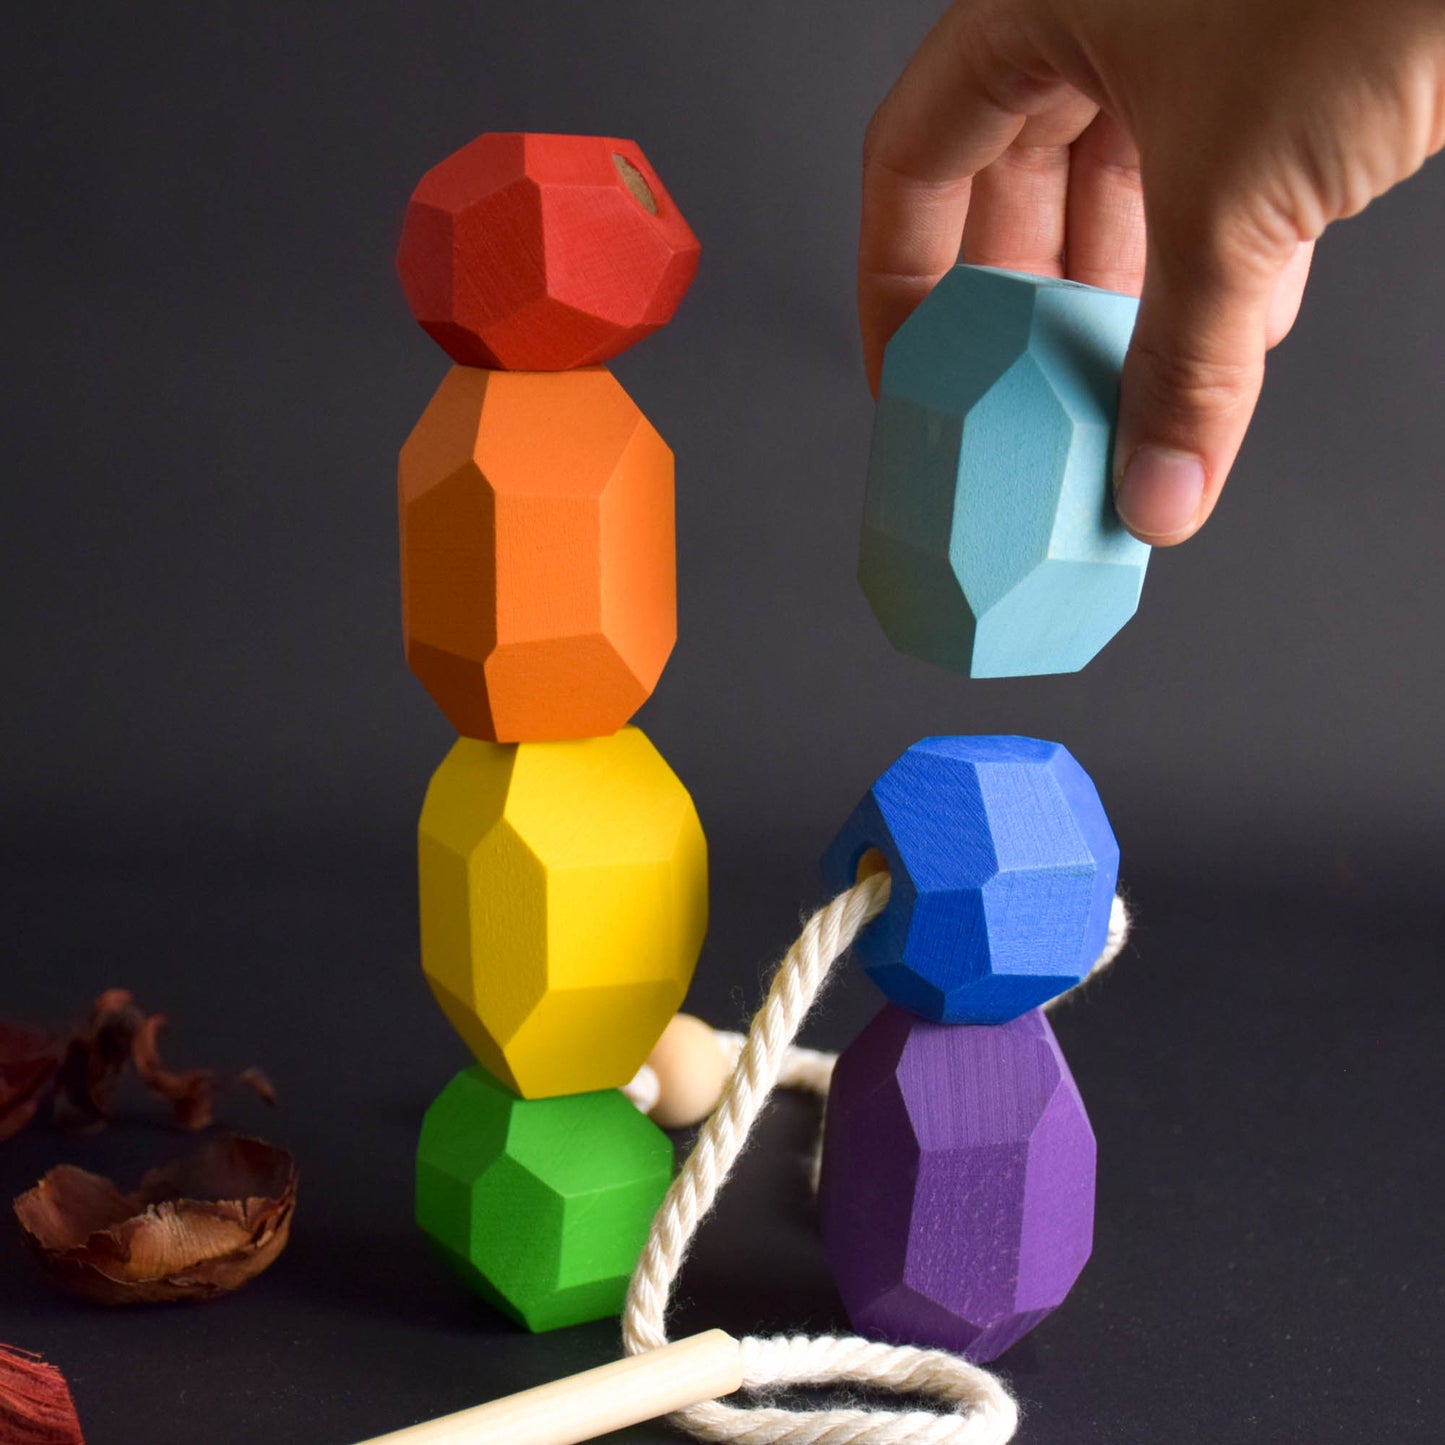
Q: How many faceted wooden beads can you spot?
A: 7